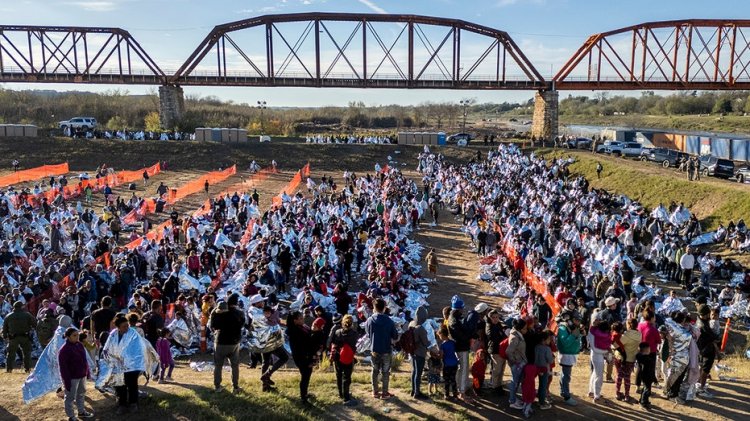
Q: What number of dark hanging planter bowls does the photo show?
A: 0